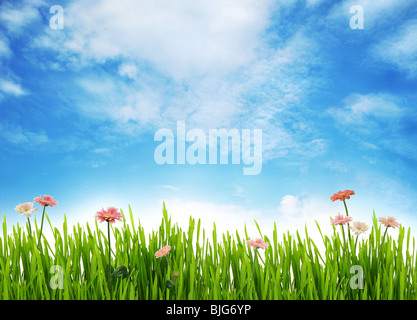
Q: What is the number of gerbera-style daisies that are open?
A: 9